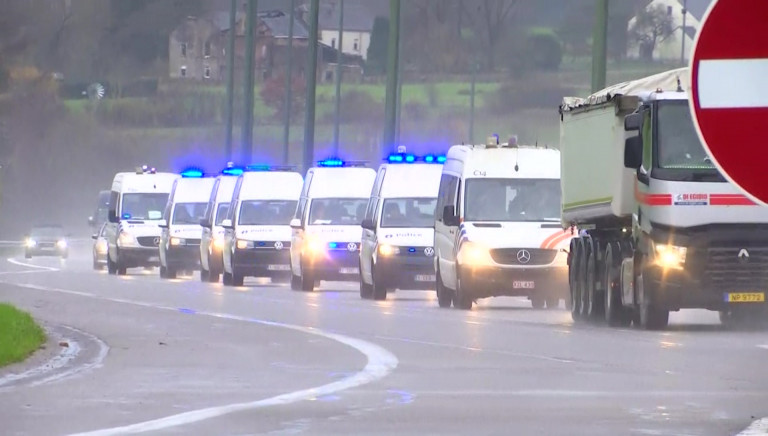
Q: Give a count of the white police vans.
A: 7